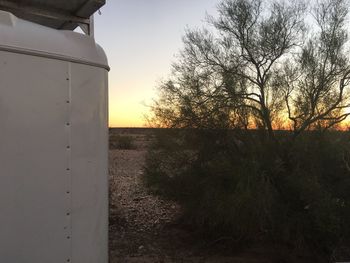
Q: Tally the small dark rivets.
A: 9